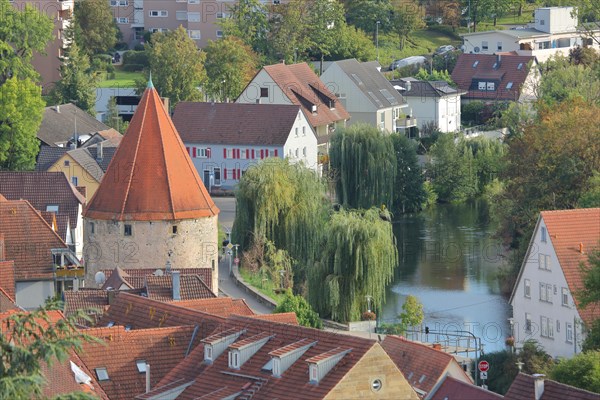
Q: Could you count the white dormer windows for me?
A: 4